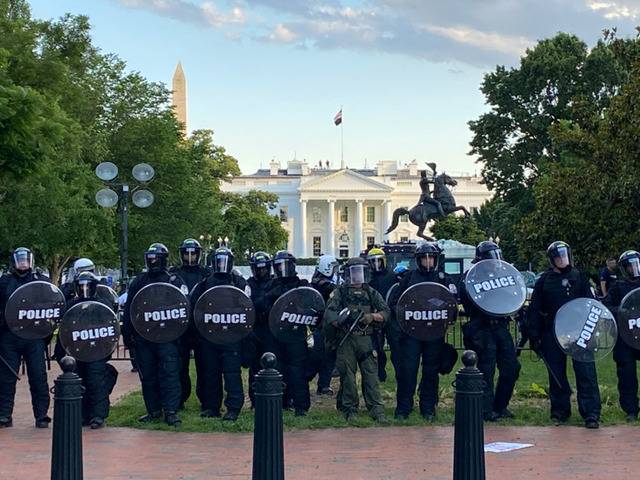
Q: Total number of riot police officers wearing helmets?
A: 15